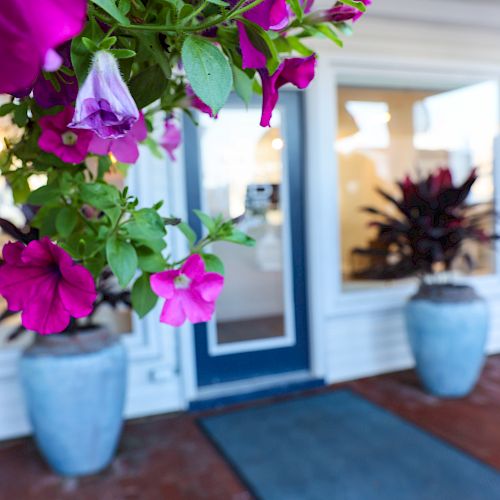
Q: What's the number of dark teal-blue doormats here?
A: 1